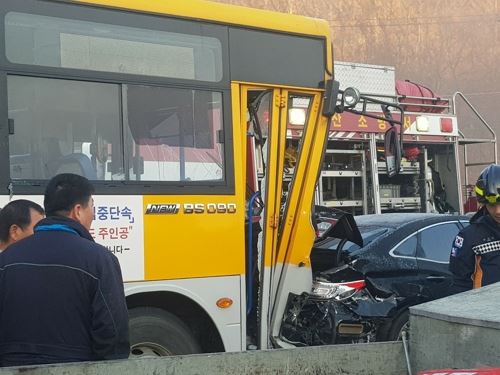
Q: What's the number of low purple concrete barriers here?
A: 0